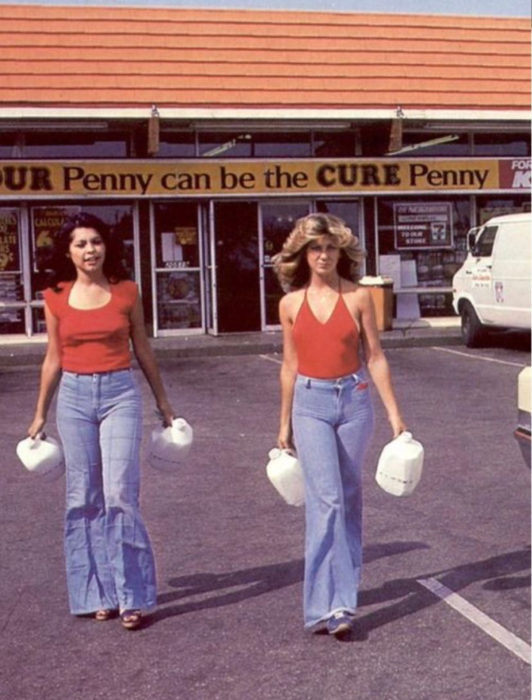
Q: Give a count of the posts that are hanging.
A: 2